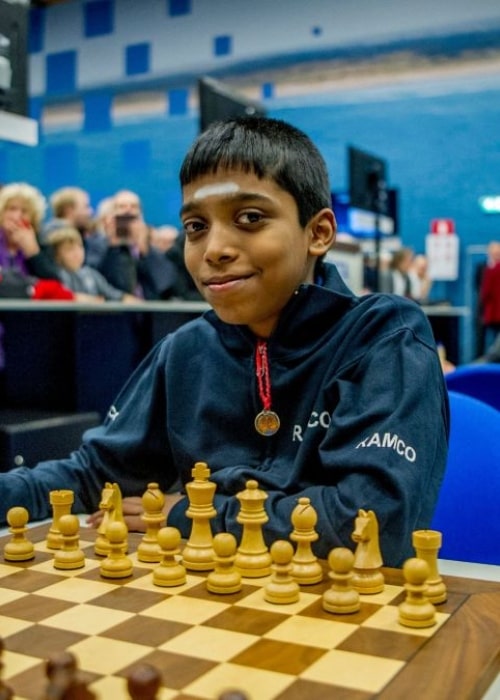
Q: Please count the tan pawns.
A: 8